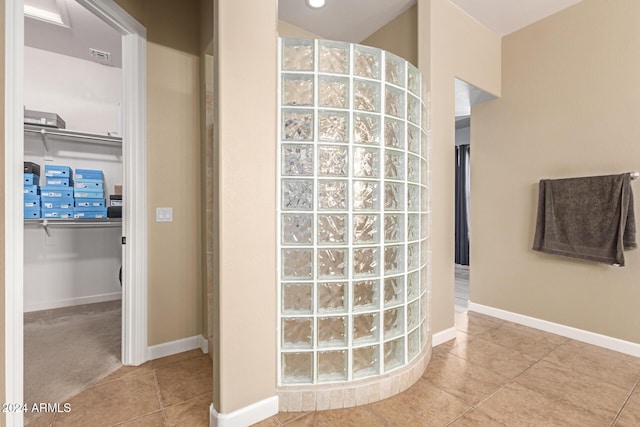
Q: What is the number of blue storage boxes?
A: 14